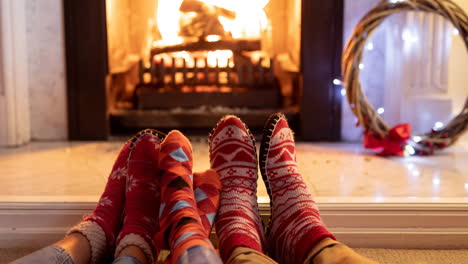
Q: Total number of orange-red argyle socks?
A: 2